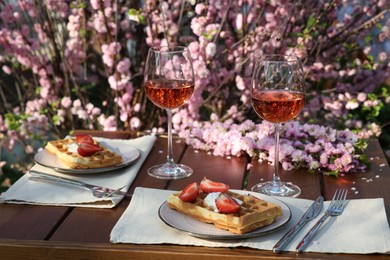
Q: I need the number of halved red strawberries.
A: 5